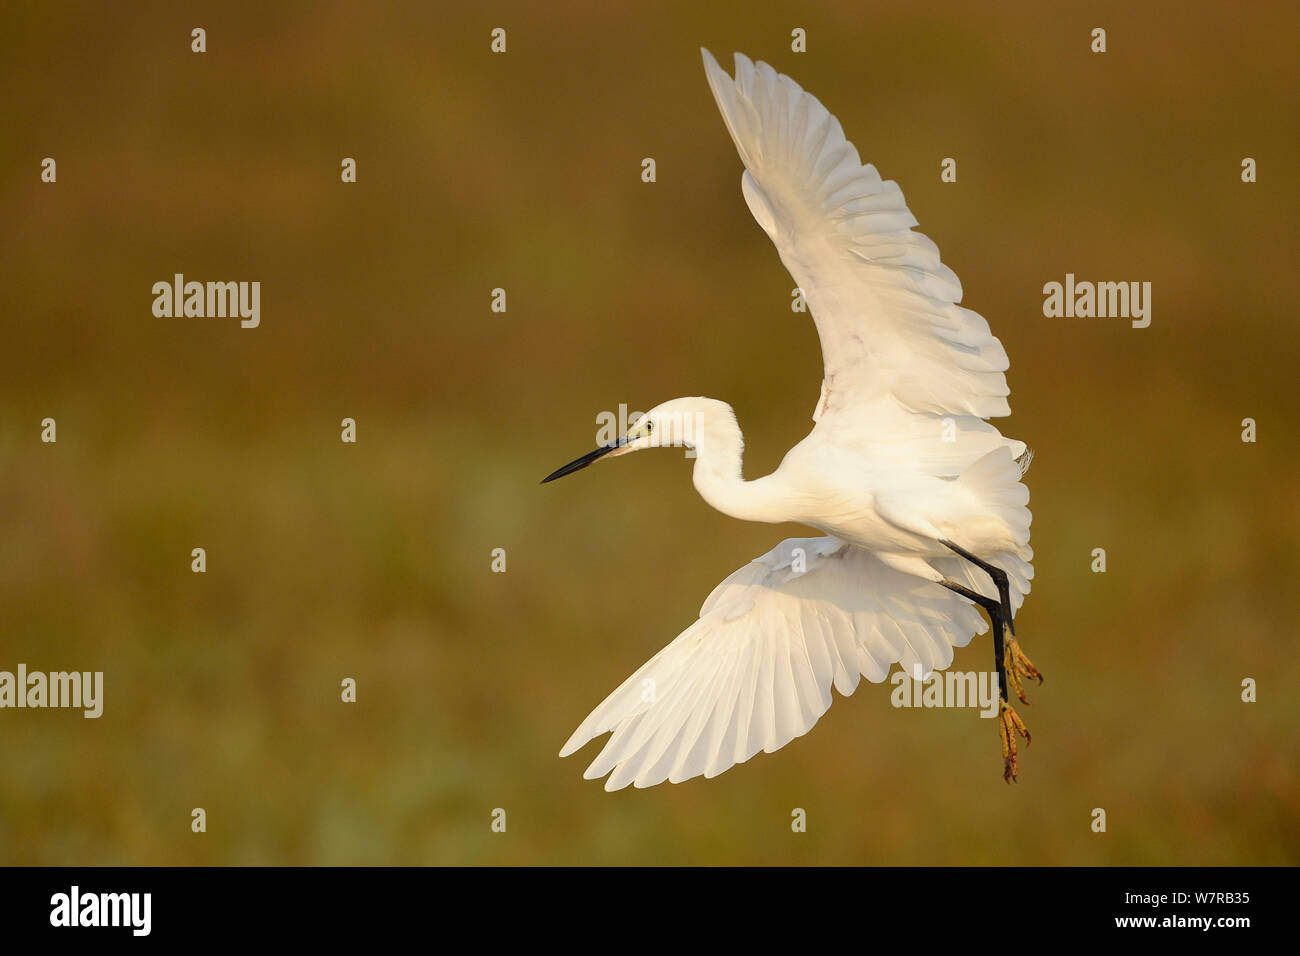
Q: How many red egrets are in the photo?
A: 0